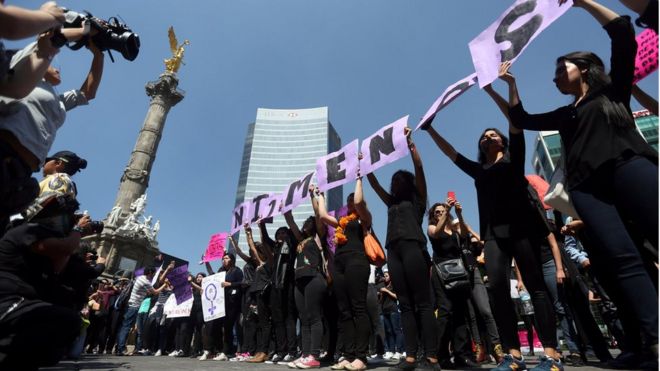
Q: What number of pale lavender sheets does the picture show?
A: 8